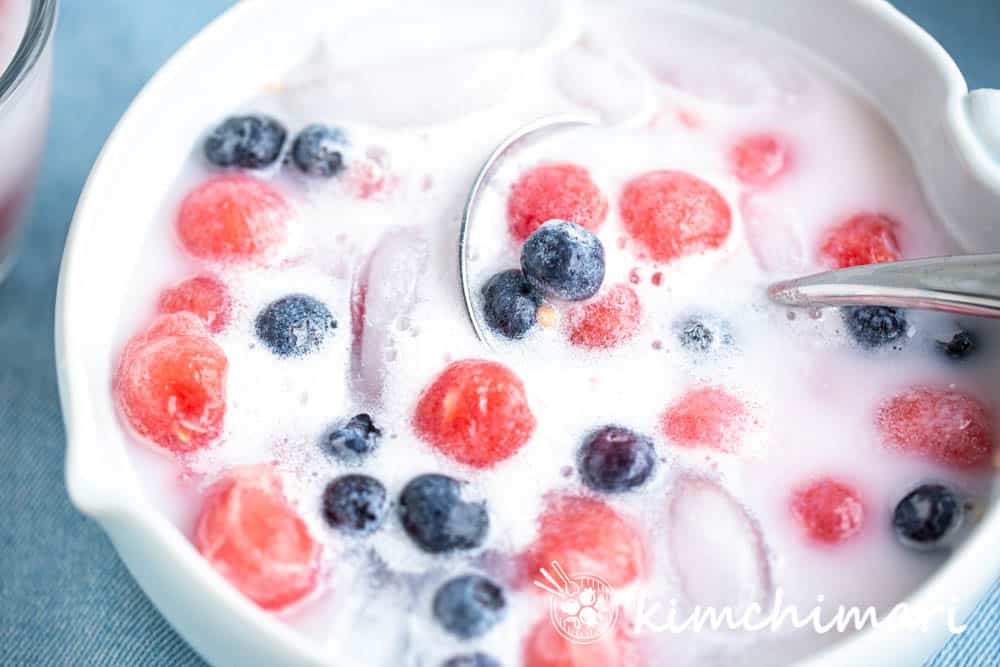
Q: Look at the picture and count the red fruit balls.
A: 15